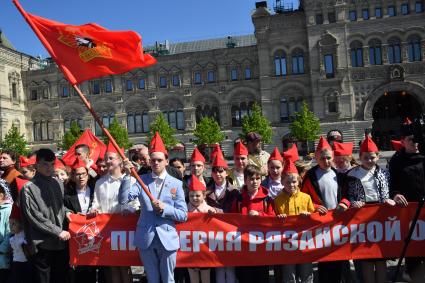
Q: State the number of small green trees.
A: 7